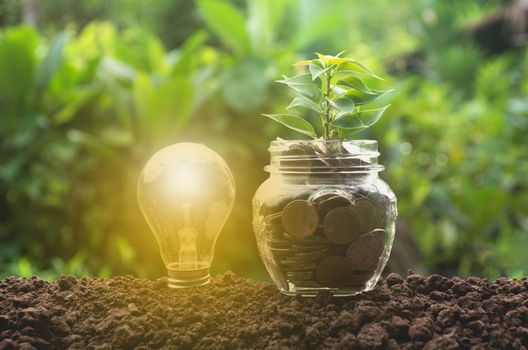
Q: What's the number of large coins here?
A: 5